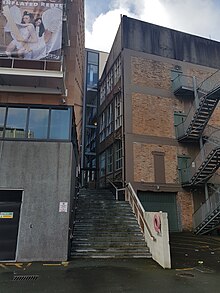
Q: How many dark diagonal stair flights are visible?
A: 3